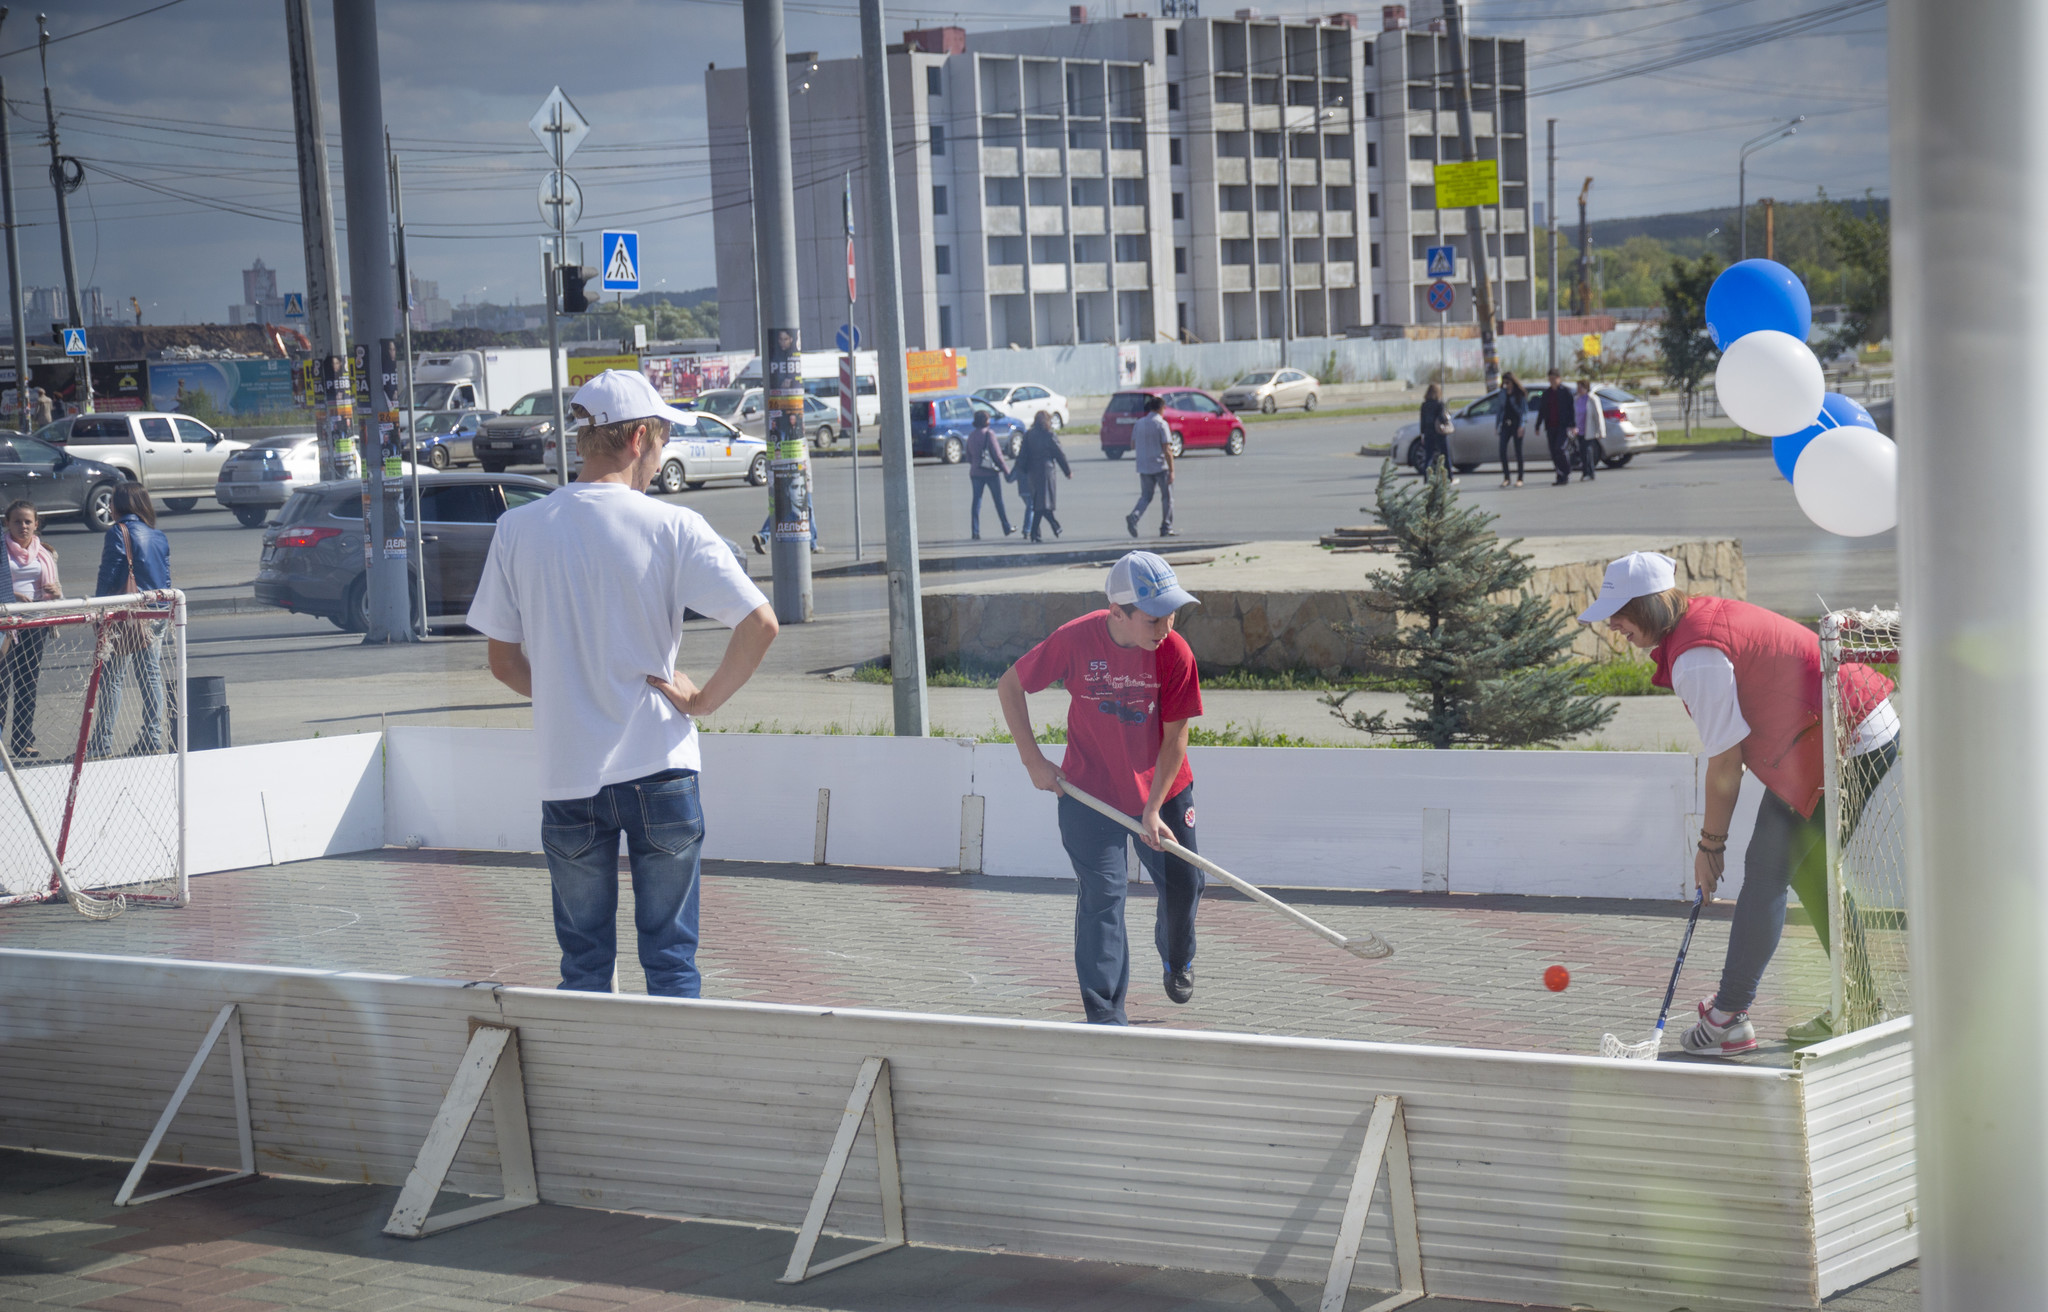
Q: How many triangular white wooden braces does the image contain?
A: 4